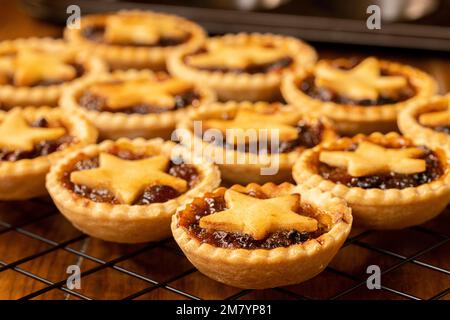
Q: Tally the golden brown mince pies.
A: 11